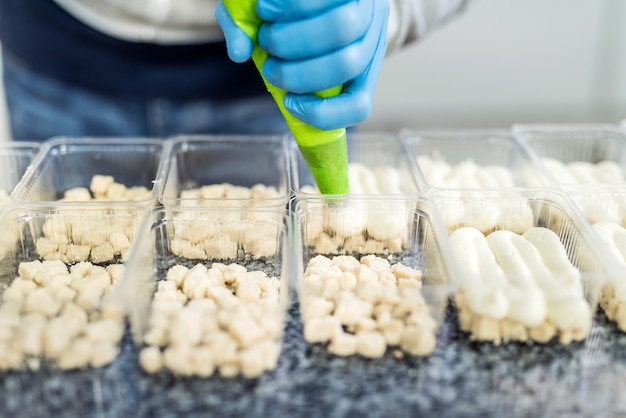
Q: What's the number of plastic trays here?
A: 11